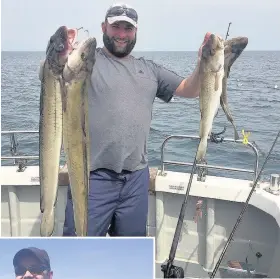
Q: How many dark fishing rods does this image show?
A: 2